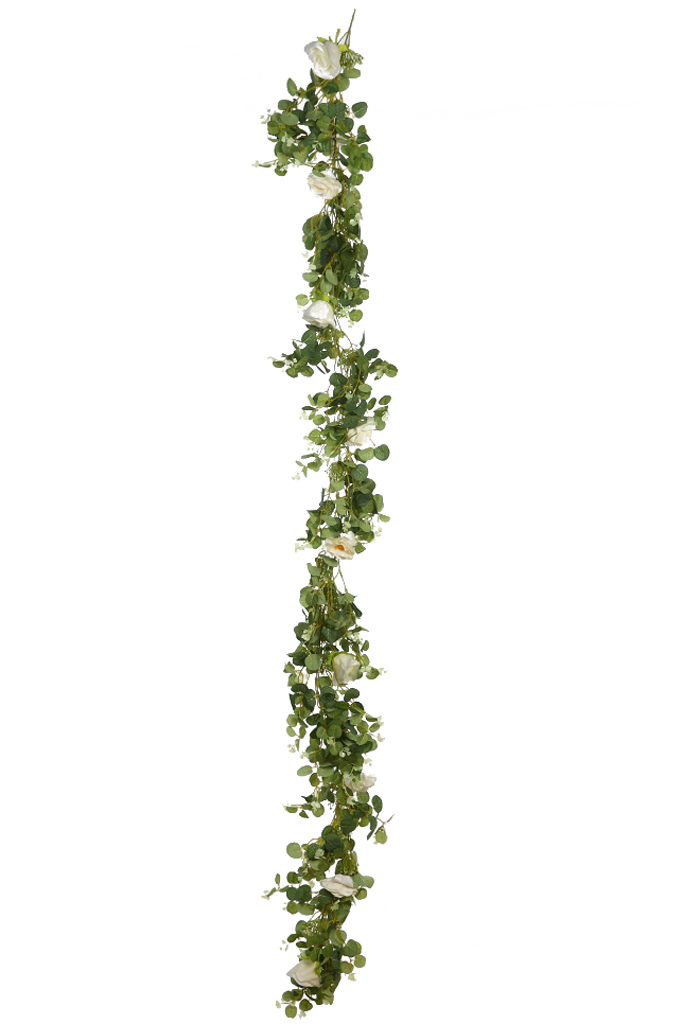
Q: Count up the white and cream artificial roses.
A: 9